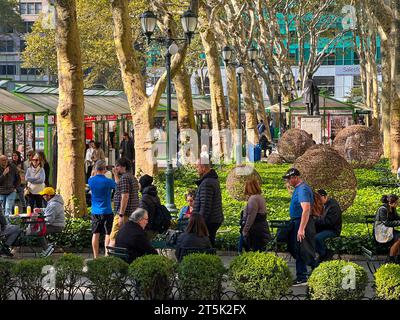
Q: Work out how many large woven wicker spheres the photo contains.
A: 4